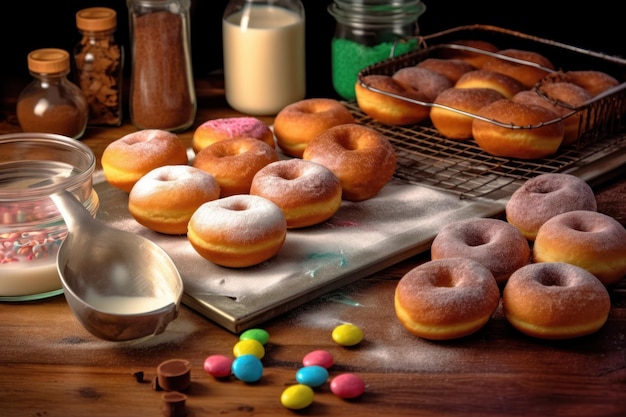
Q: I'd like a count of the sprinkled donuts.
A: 1